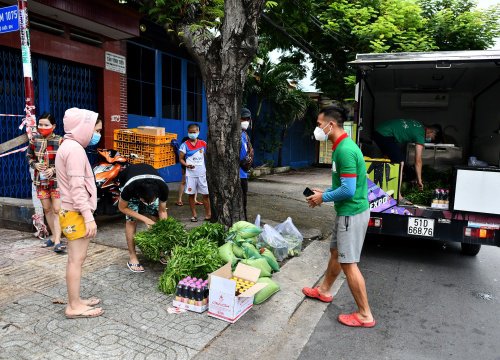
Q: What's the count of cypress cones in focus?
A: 0